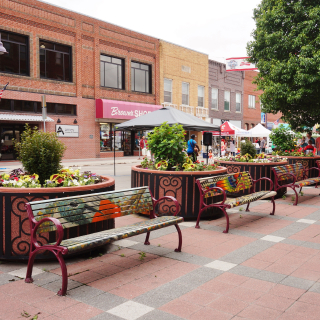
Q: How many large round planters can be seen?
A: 4